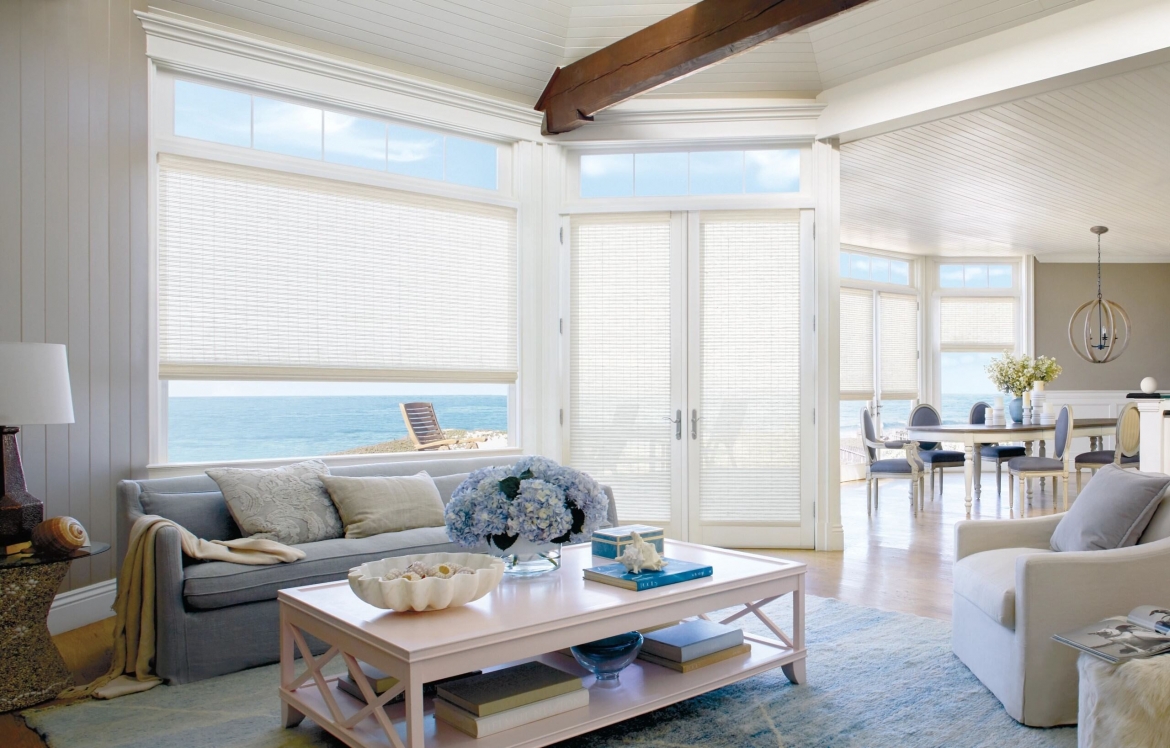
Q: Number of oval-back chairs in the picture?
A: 5